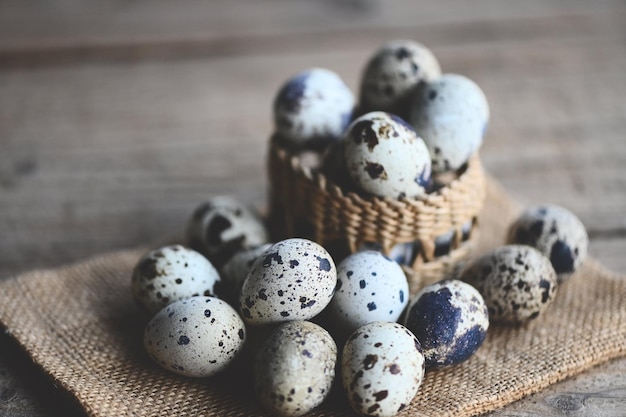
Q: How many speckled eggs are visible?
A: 15